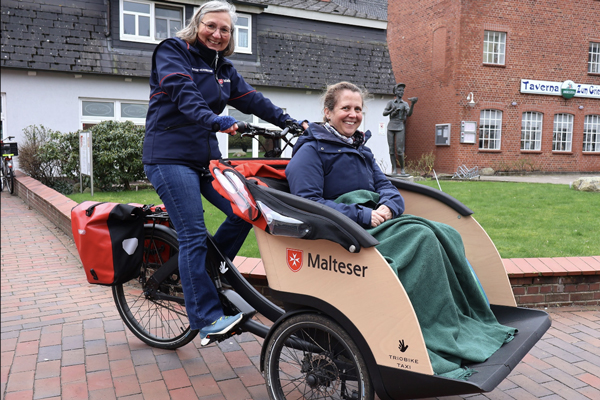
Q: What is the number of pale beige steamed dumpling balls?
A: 0